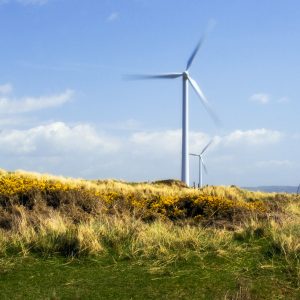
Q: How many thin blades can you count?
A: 6